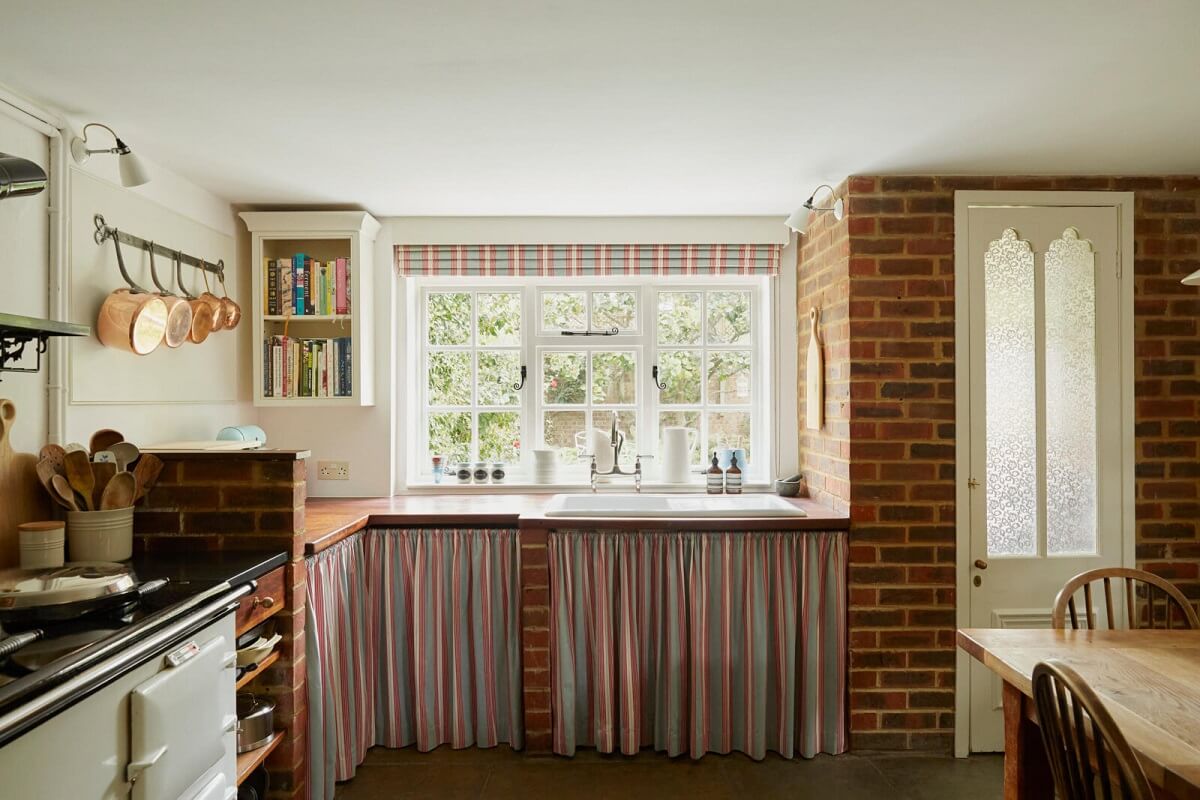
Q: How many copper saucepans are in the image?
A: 5